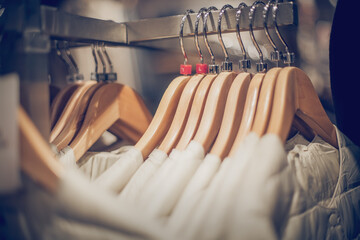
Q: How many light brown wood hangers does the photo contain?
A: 13